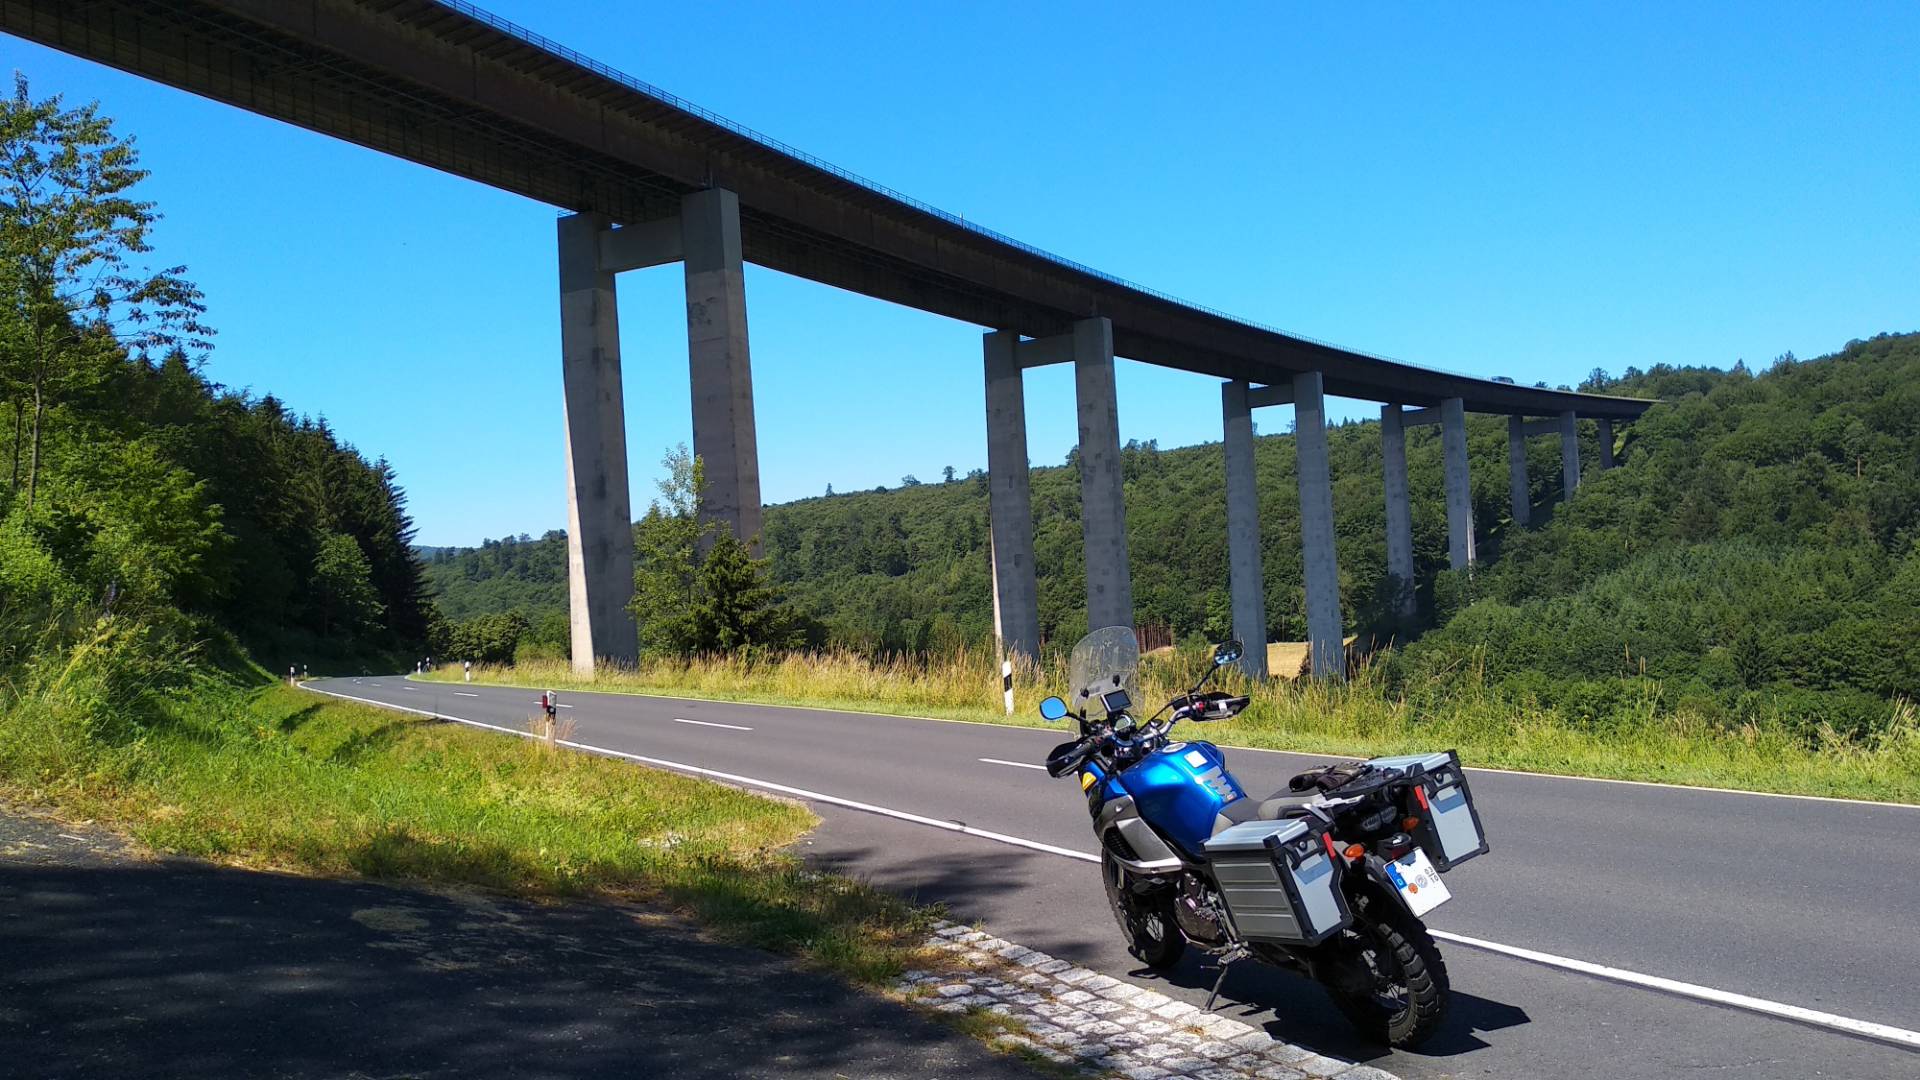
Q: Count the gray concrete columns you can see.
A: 11